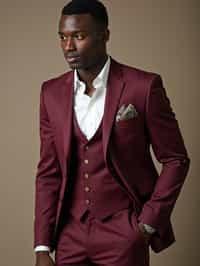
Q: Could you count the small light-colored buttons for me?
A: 5